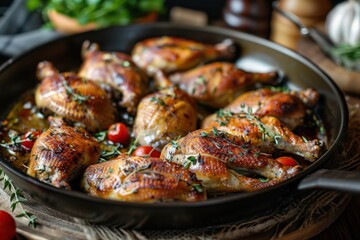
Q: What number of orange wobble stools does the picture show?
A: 0